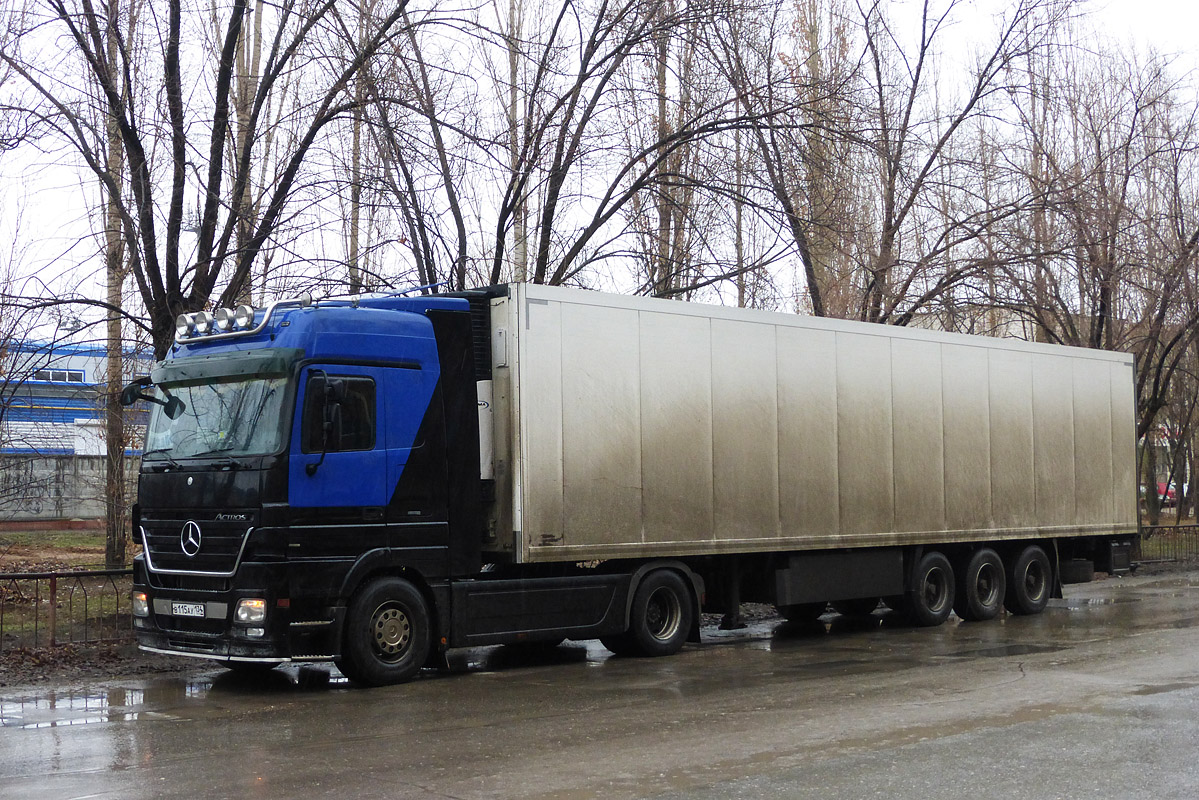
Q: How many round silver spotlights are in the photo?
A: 4